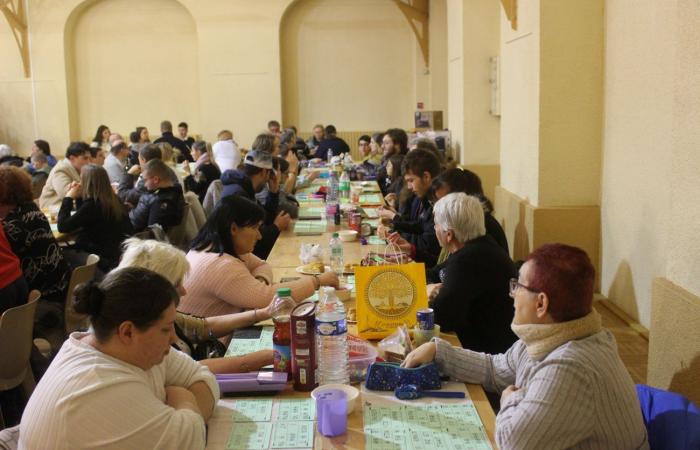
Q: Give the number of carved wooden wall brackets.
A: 3